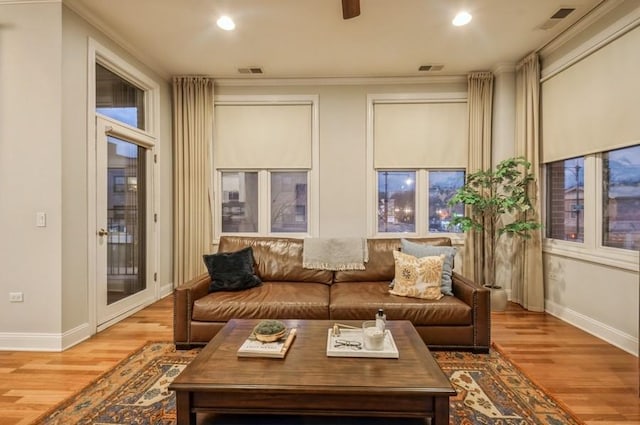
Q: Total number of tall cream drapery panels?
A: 3